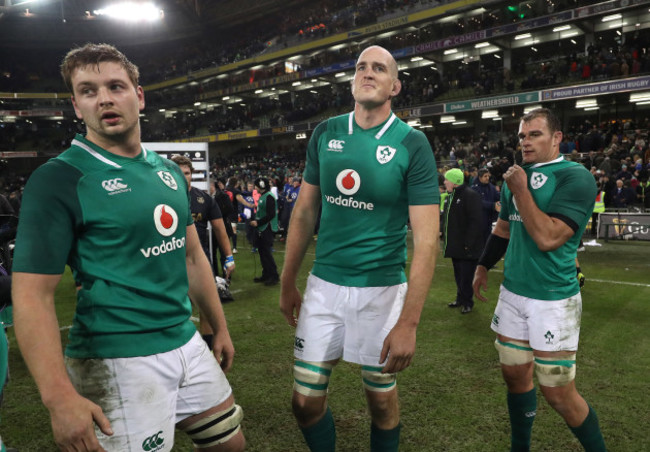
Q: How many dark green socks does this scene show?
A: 4